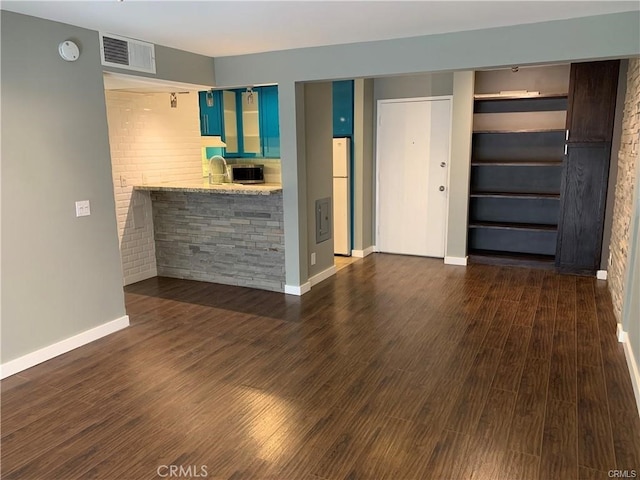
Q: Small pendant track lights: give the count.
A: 3